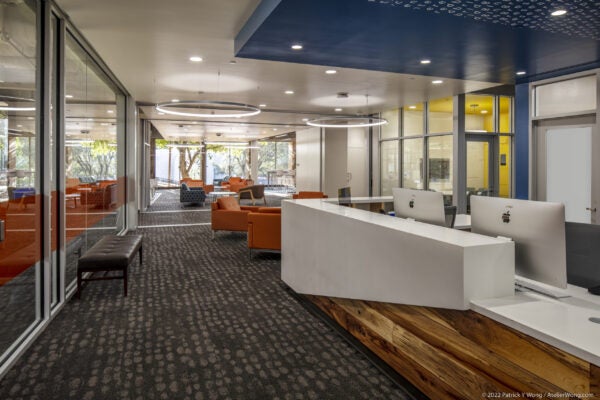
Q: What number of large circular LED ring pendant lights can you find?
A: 2